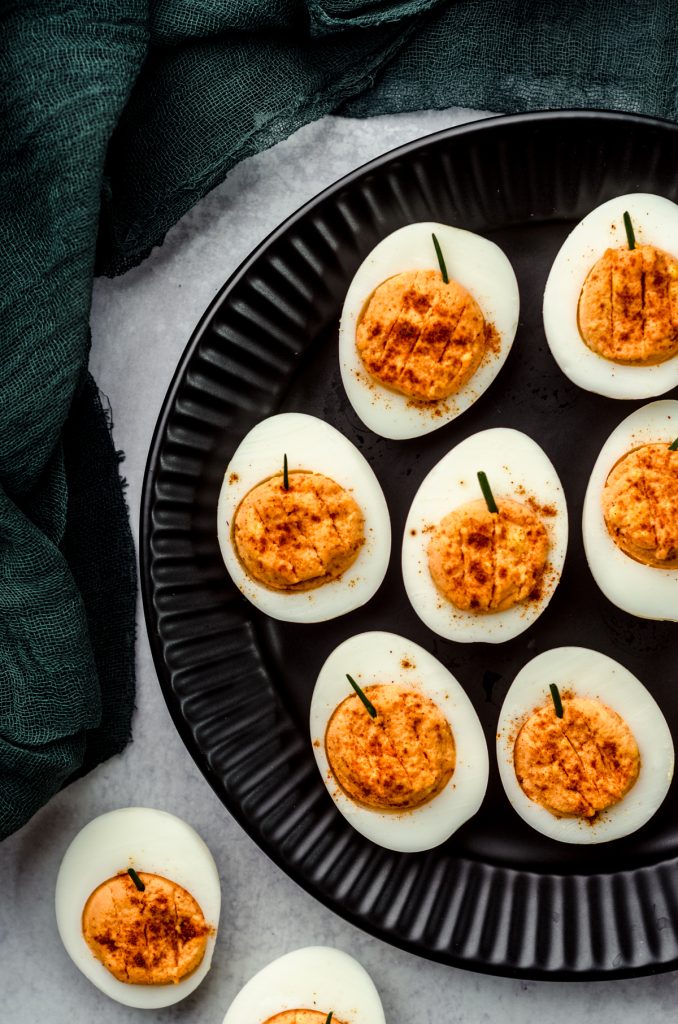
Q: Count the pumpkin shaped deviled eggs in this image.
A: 9